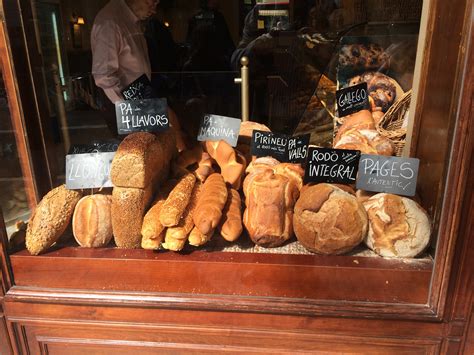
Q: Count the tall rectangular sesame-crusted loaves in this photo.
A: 2